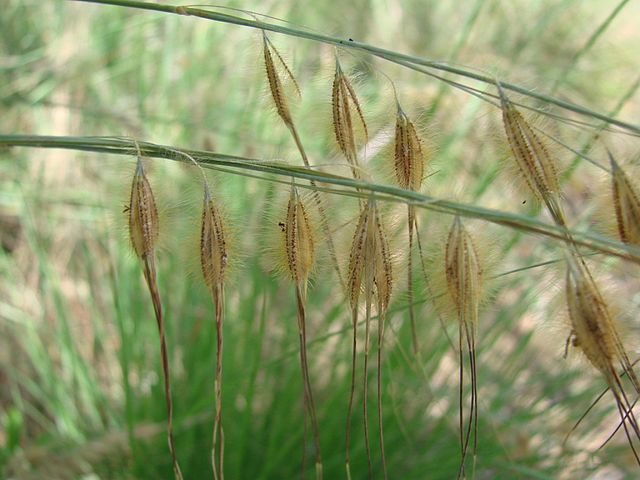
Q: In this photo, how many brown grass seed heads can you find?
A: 11